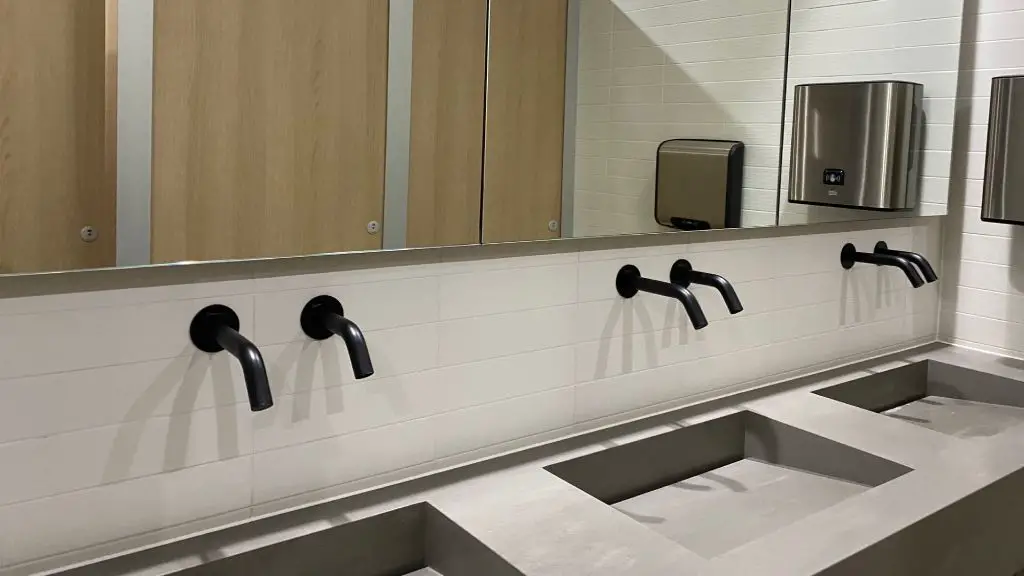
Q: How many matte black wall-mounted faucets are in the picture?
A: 6